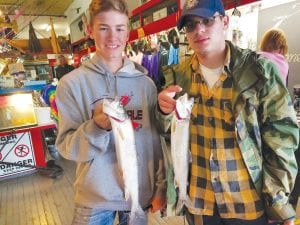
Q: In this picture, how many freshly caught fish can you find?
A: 2